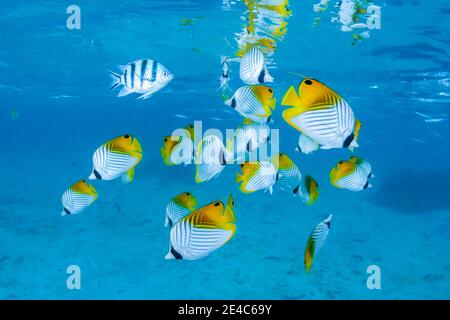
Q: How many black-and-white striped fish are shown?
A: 1